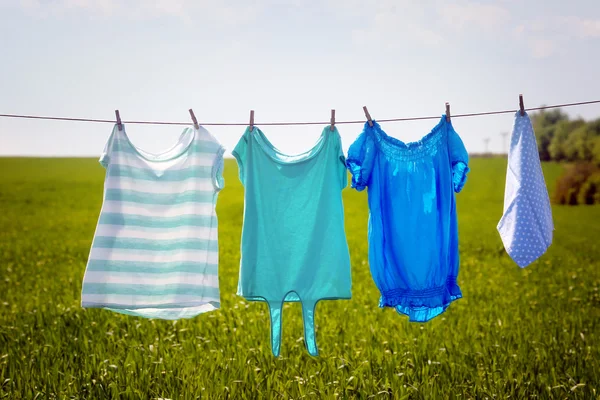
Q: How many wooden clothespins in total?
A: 7